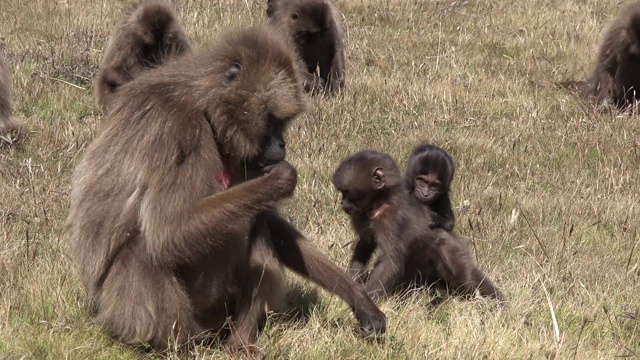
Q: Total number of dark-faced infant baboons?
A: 2